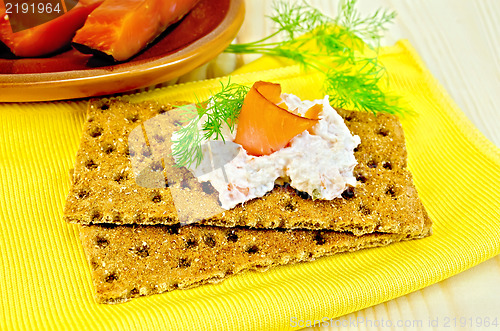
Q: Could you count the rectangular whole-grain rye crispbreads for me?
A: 2